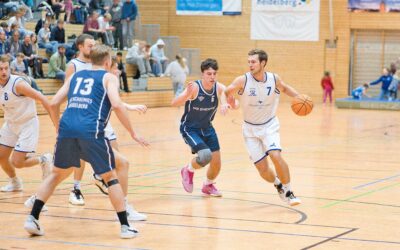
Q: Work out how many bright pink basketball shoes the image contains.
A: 2